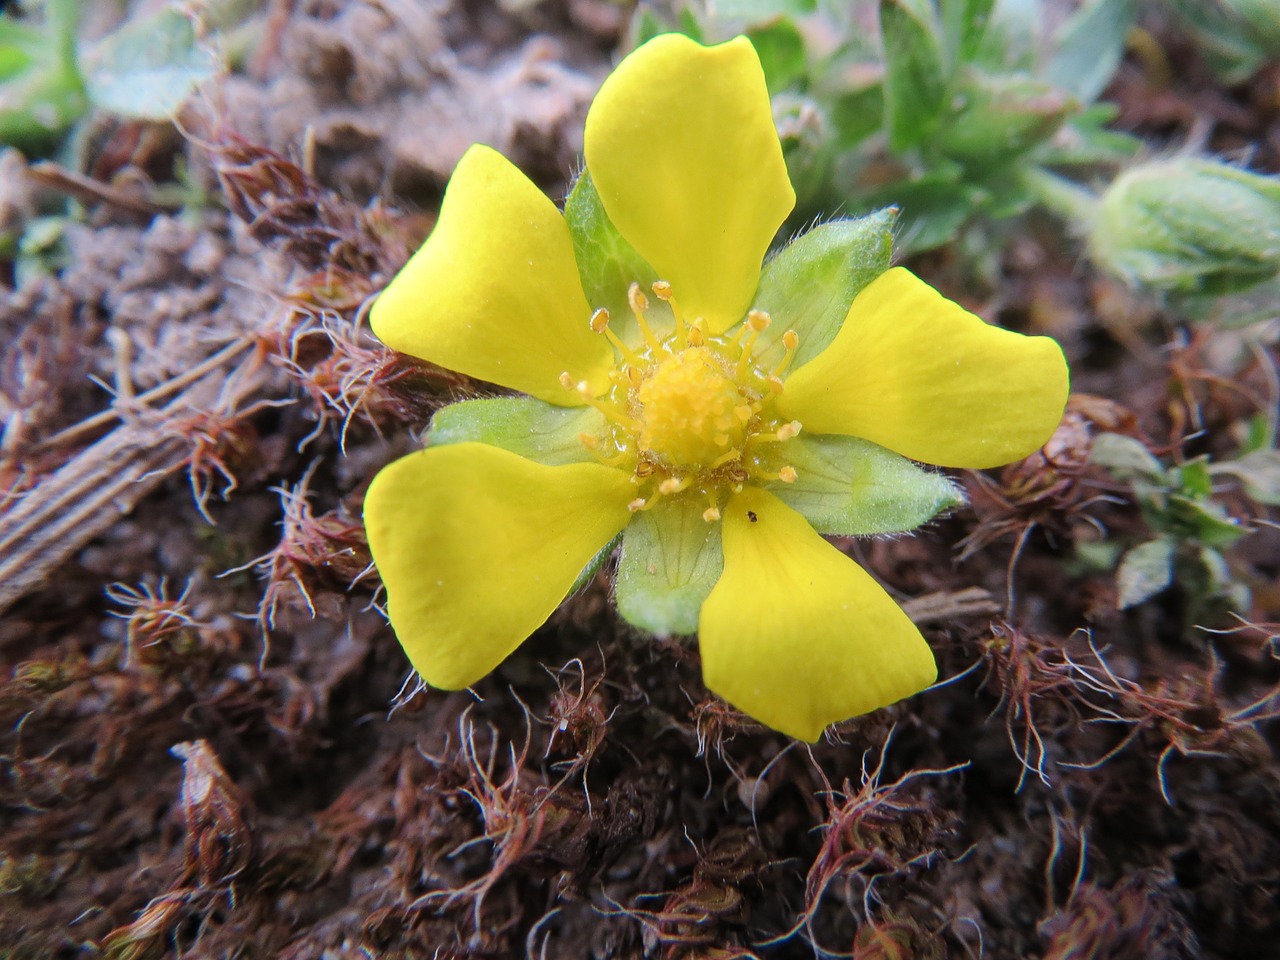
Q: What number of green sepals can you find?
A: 5